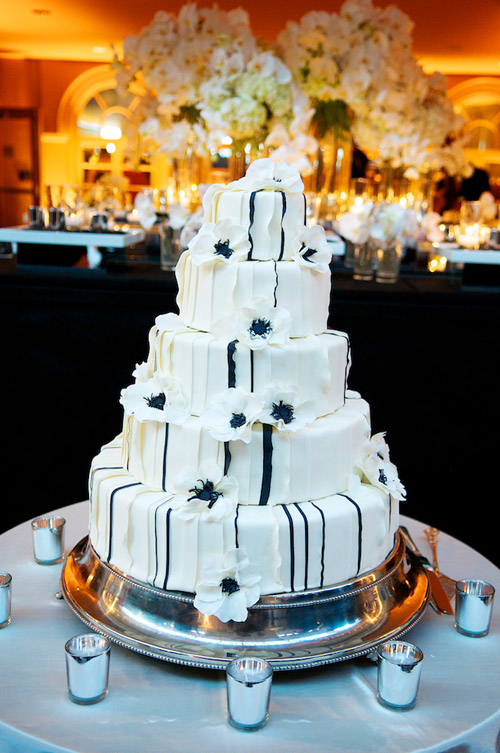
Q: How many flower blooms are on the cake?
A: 11